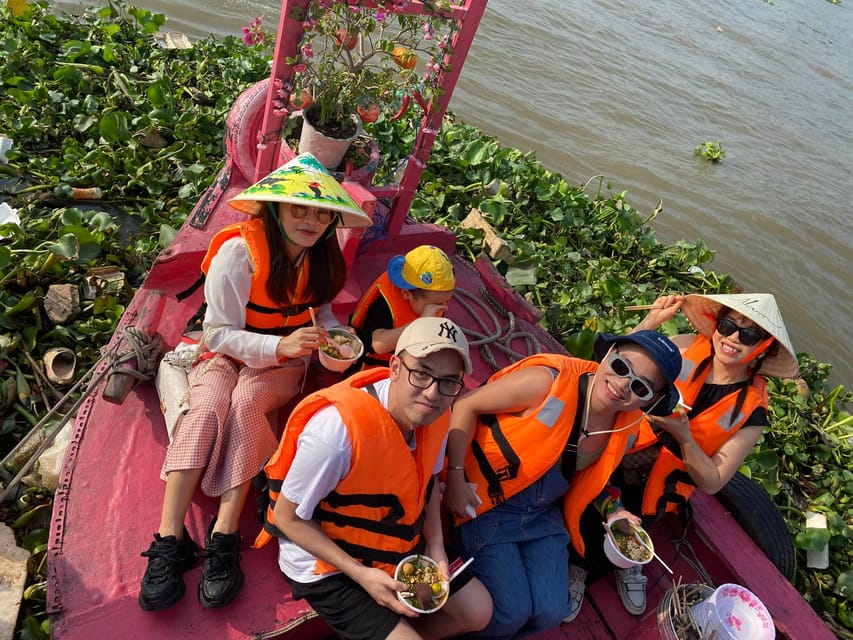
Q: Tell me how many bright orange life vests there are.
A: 5